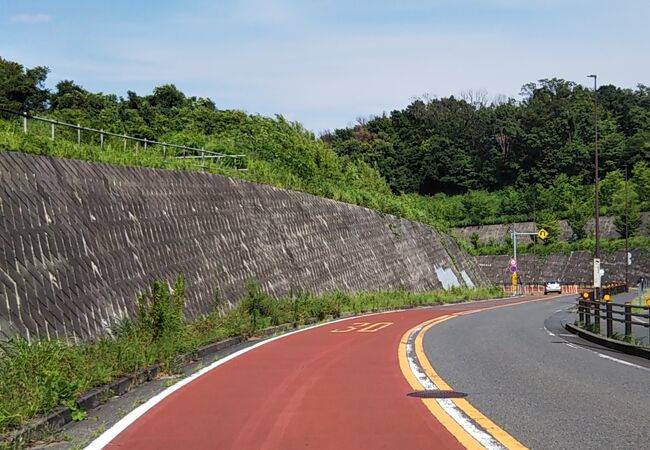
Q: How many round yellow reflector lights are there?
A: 3